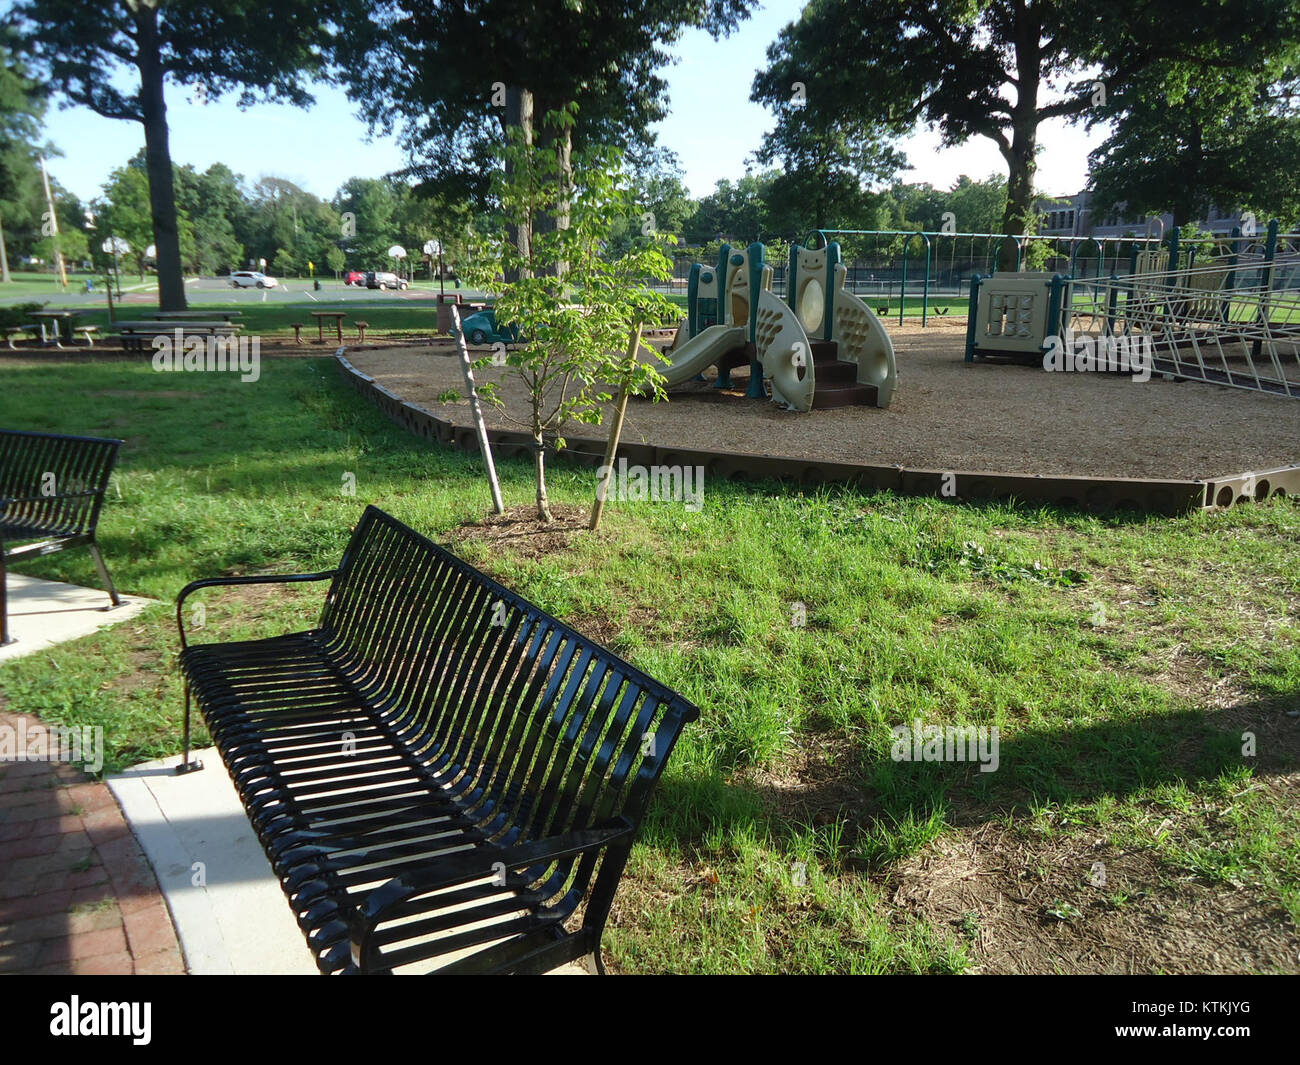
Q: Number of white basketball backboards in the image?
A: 4